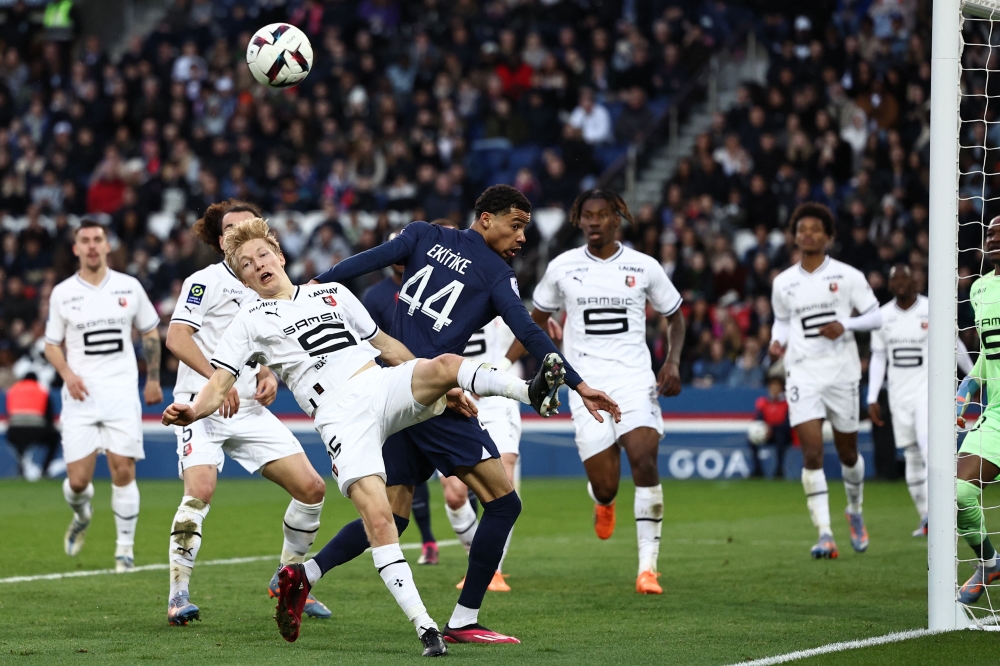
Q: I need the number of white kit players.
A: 7